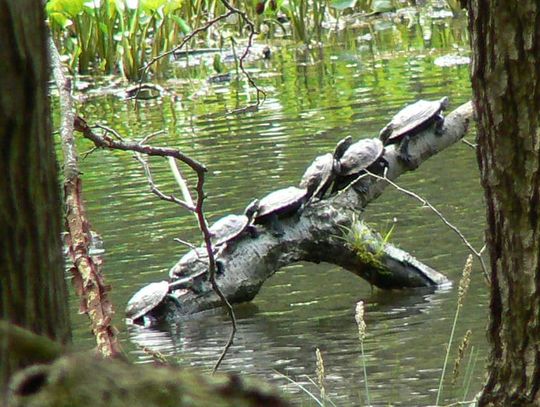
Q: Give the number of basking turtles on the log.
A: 7